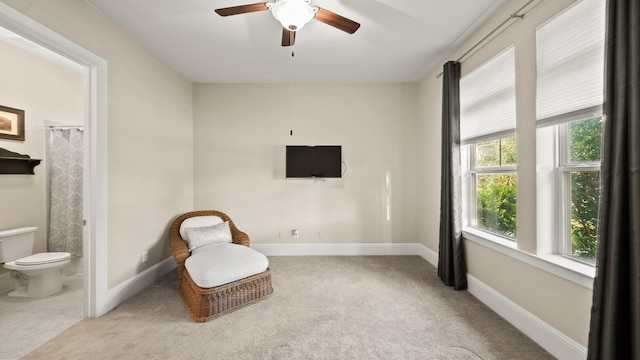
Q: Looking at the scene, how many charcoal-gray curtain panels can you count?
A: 2